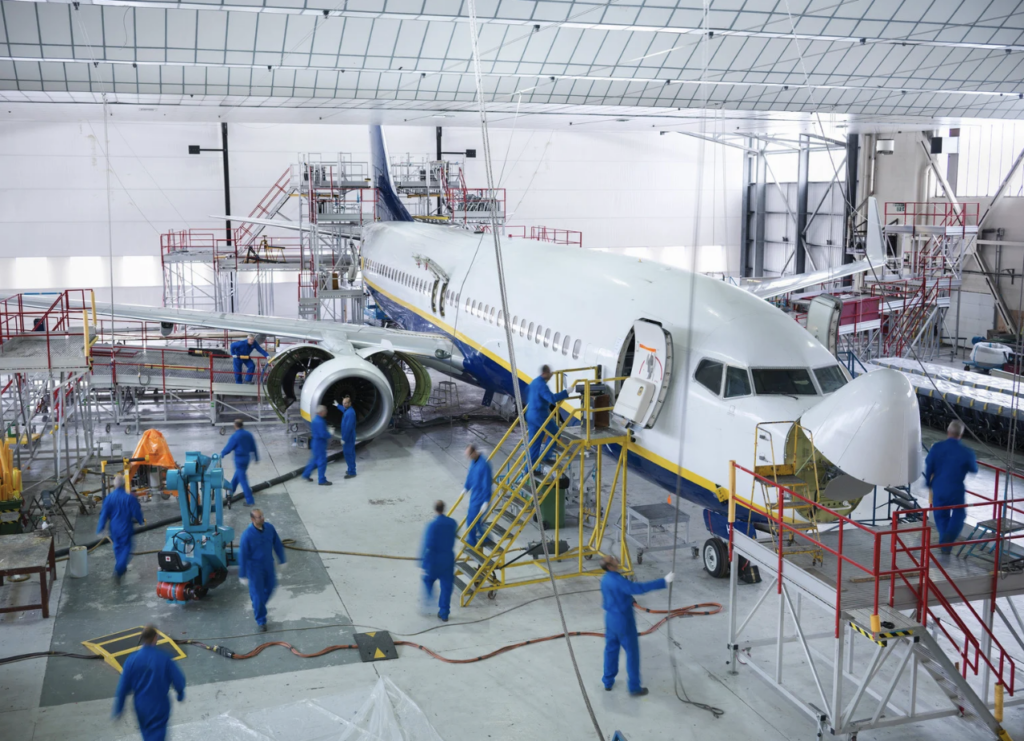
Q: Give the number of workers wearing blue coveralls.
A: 12